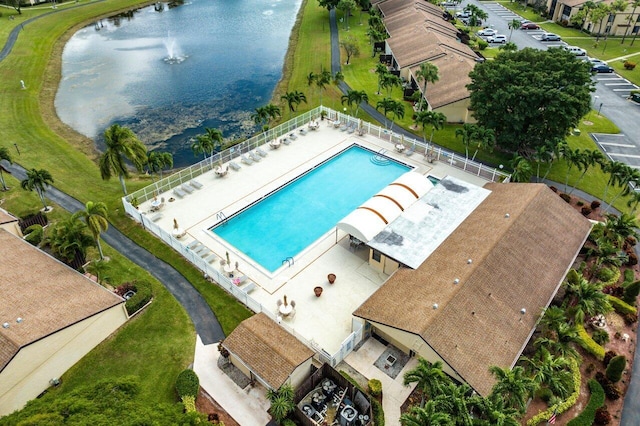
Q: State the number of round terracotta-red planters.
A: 2